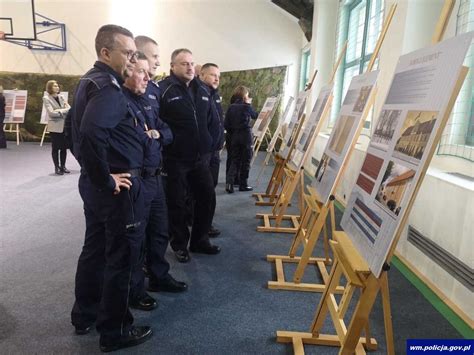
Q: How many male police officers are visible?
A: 5